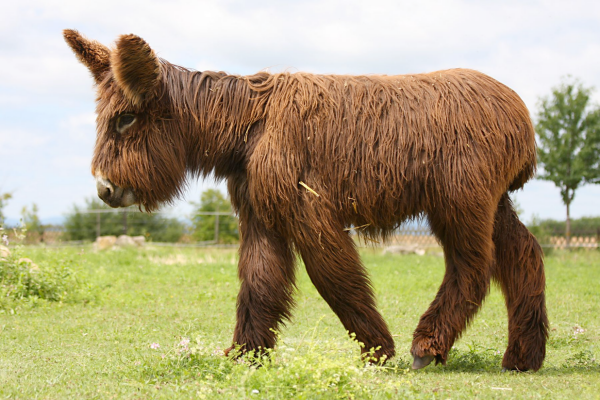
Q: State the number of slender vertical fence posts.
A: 3